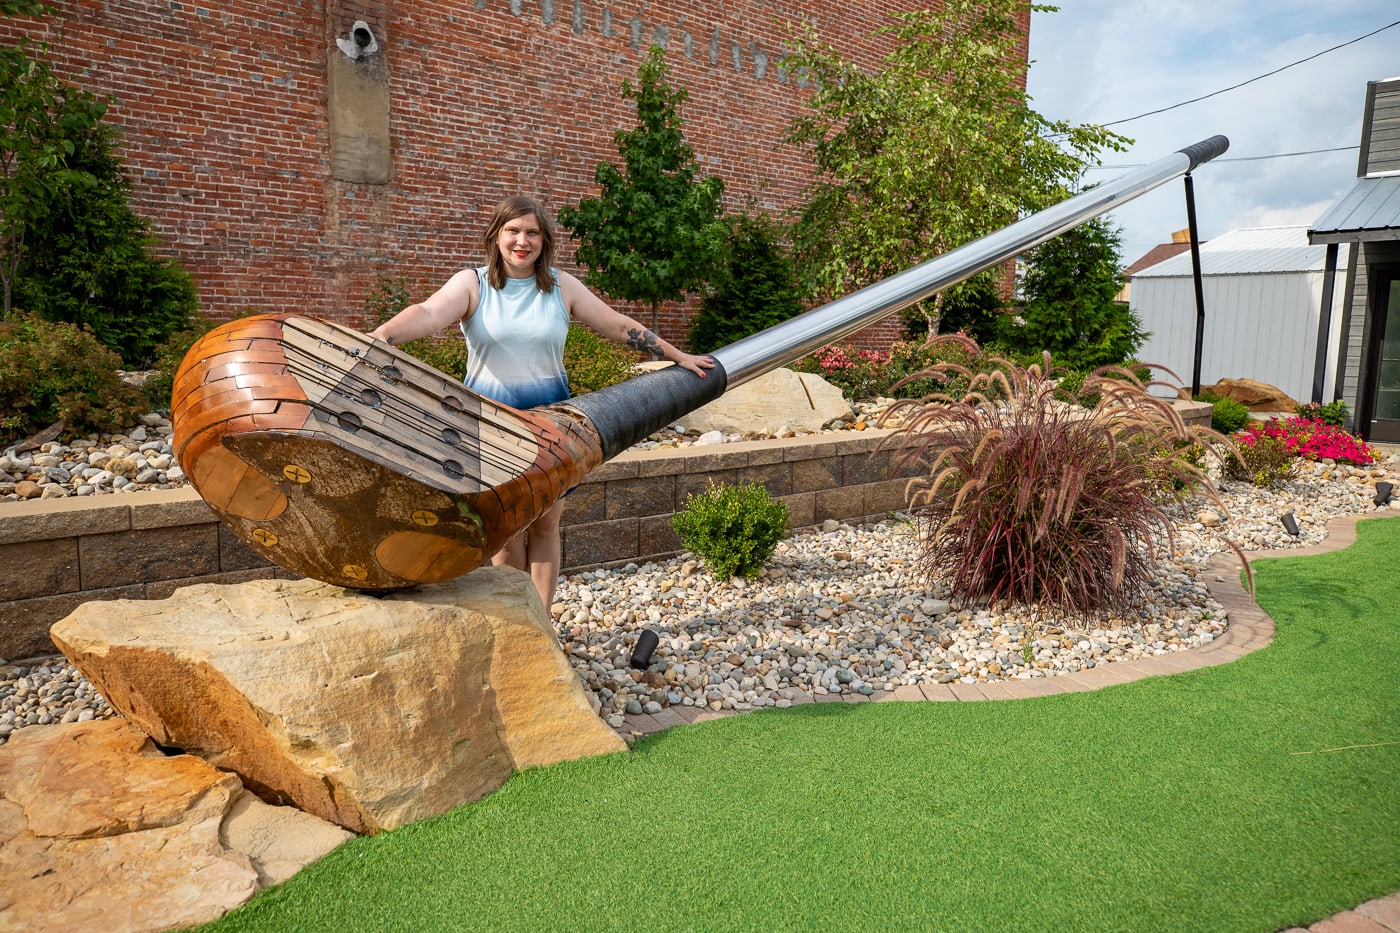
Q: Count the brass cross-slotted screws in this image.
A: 4